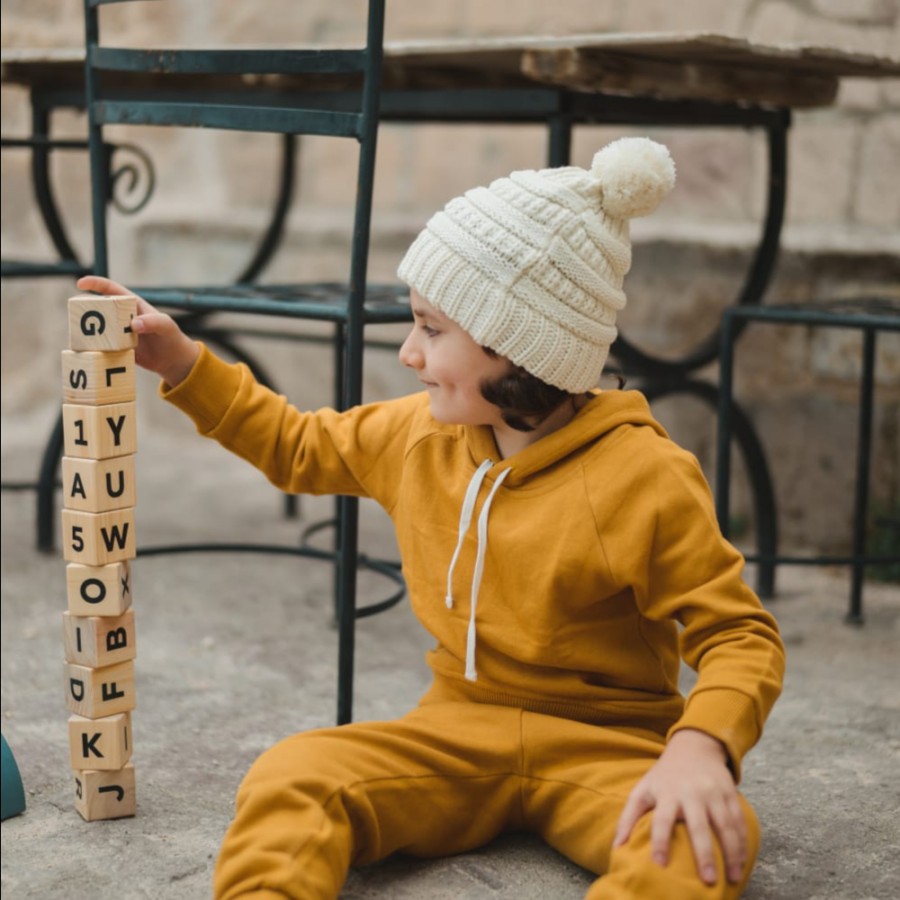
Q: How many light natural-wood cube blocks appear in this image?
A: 10